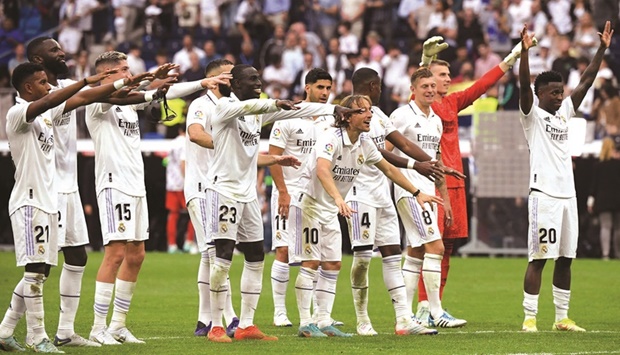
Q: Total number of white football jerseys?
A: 10